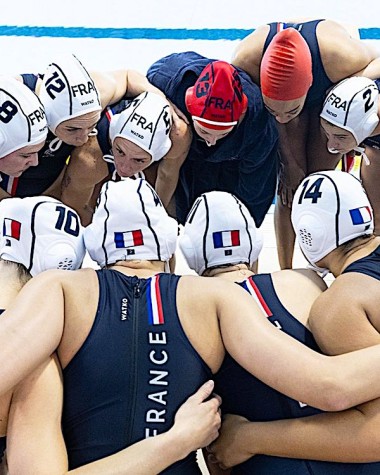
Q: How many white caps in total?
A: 8